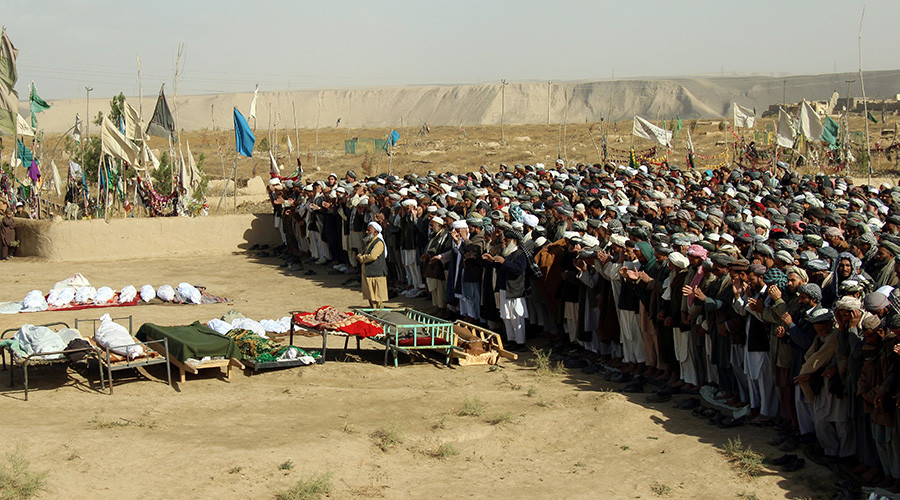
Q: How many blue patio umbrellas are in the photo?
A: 0